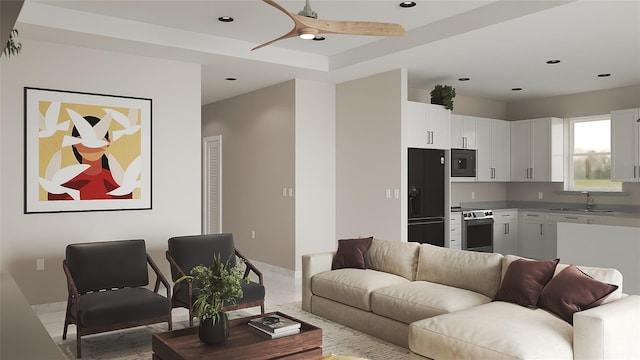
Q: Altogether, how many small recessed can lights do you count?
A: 8